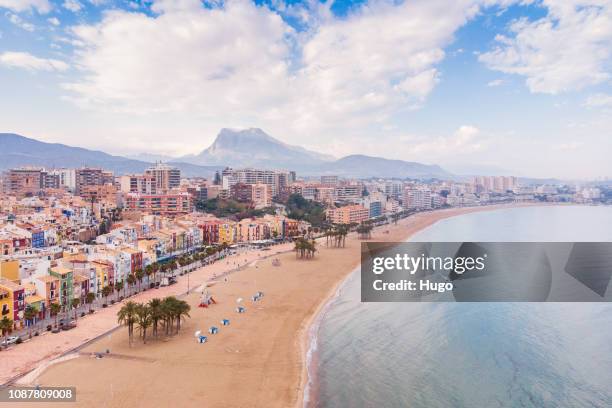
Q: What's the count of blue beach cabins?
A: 6